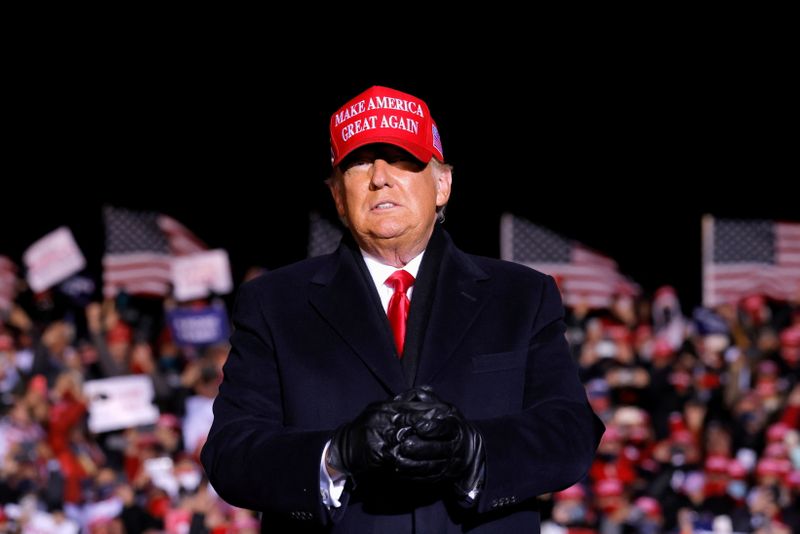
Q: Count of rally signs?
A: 4